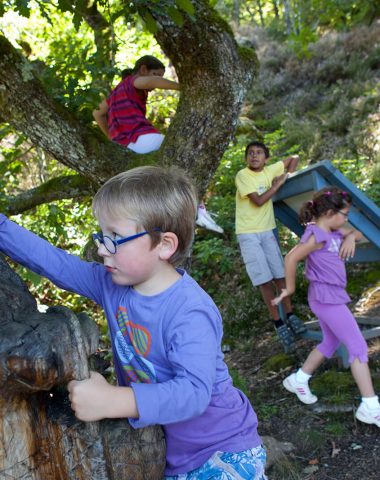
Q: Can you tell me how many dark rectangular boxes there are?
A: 0